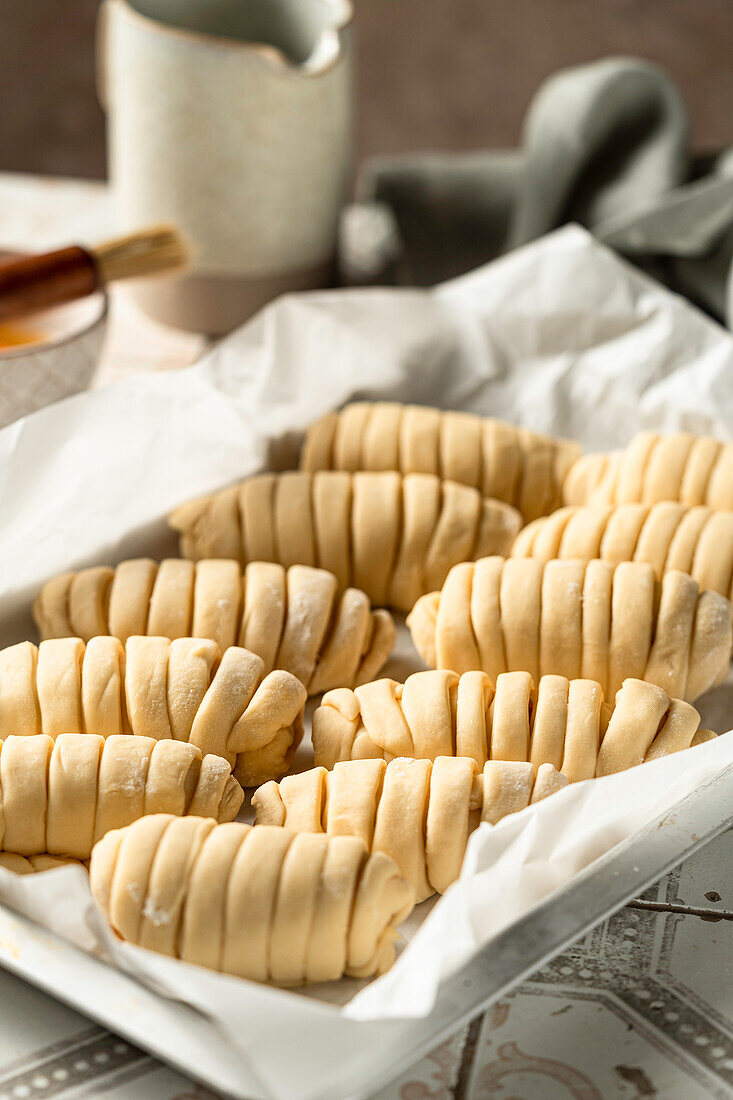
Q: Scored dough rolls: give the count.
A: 11